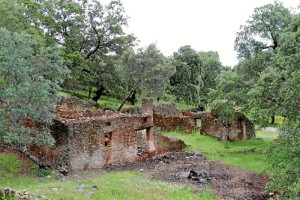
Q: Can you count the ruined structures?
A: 2